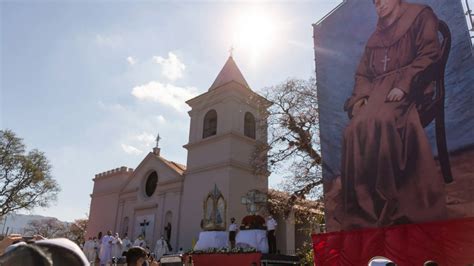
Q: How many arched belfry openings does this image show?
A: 2